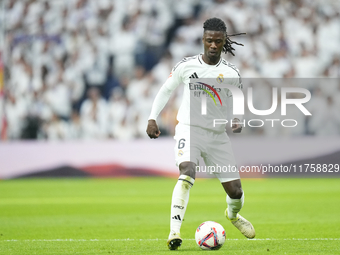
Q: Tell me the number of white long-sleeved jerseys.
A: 1